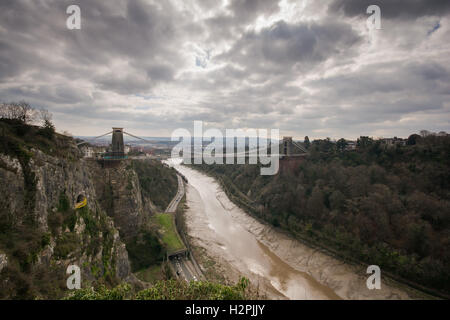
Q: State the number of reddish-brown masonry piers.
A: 2